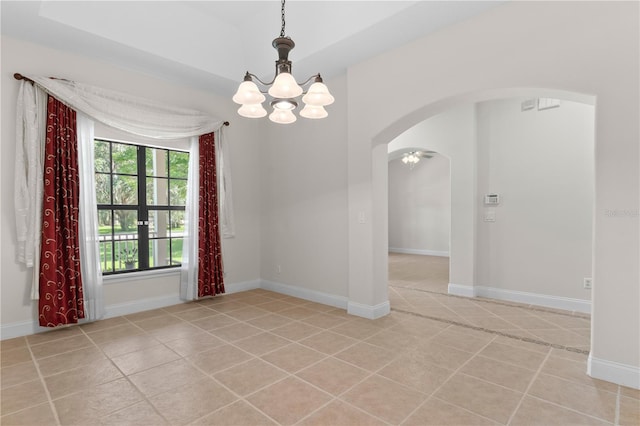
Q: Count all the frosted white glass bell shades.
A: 6